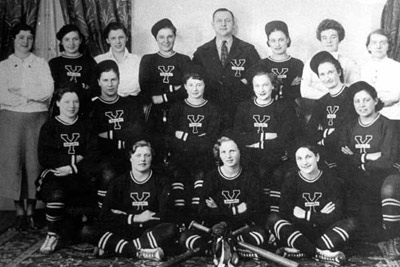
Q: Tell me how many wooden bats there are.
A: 2